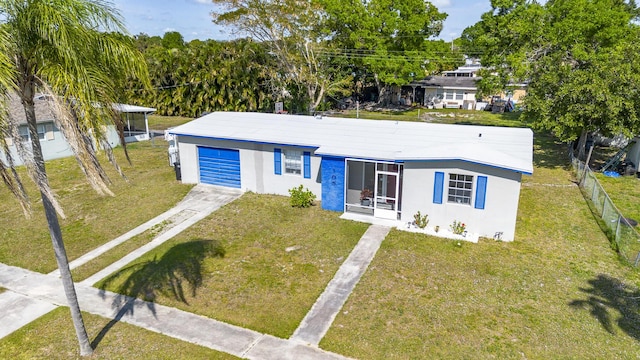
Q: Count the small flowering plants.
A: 2